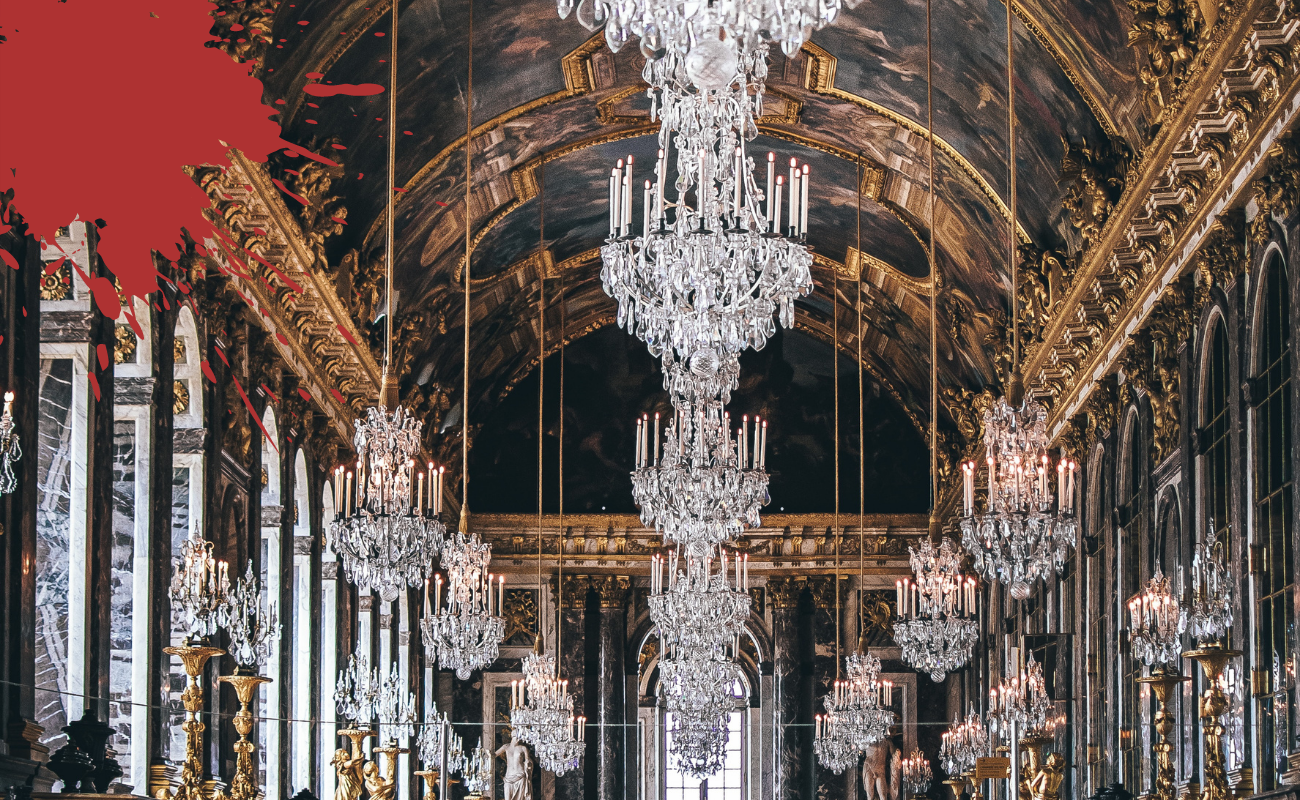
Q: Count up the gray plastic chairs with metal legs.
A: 0